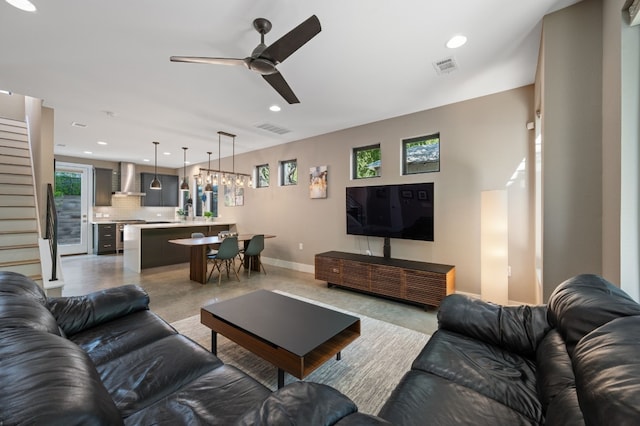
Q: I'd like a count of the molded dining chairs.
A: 4